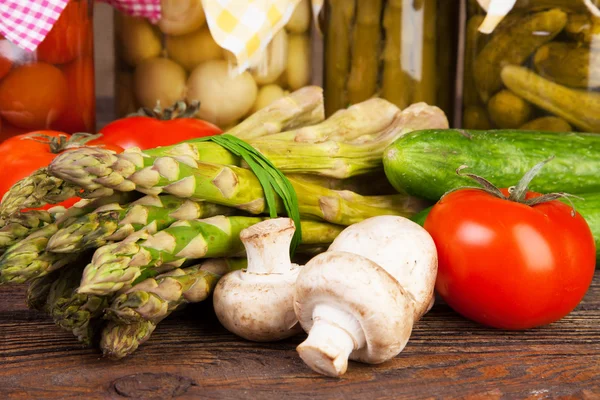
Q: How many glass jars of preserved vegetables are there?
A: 4